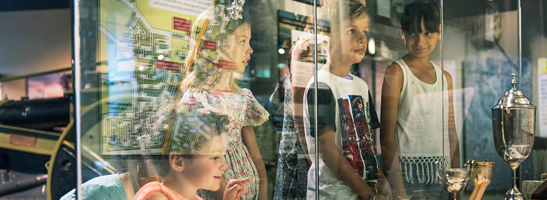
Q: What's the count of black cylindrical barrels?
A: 1